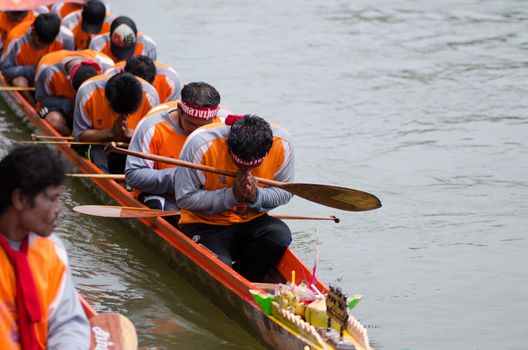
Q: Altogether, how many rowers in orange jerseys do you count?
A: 11